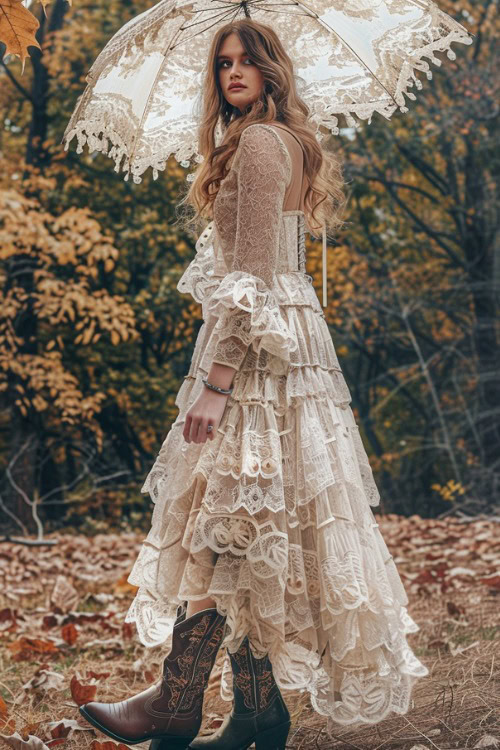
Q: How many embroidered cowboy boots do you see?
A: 2